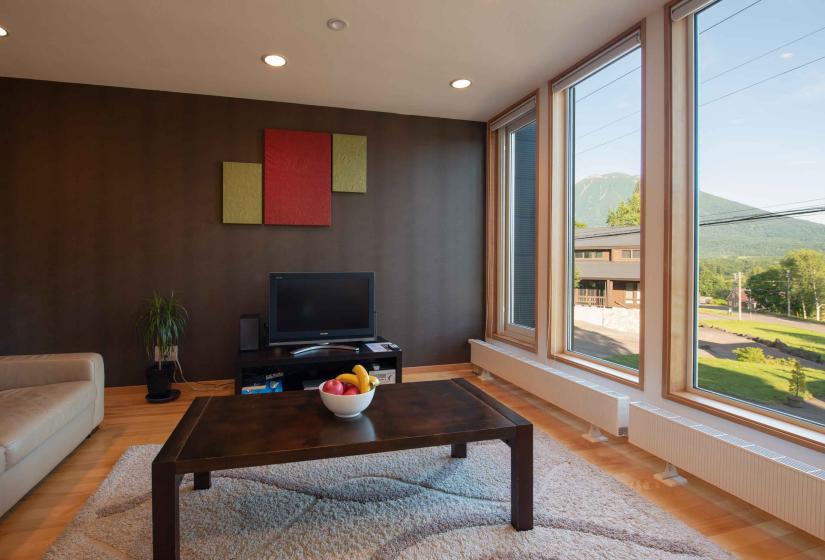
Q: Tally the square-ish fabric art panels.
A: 3